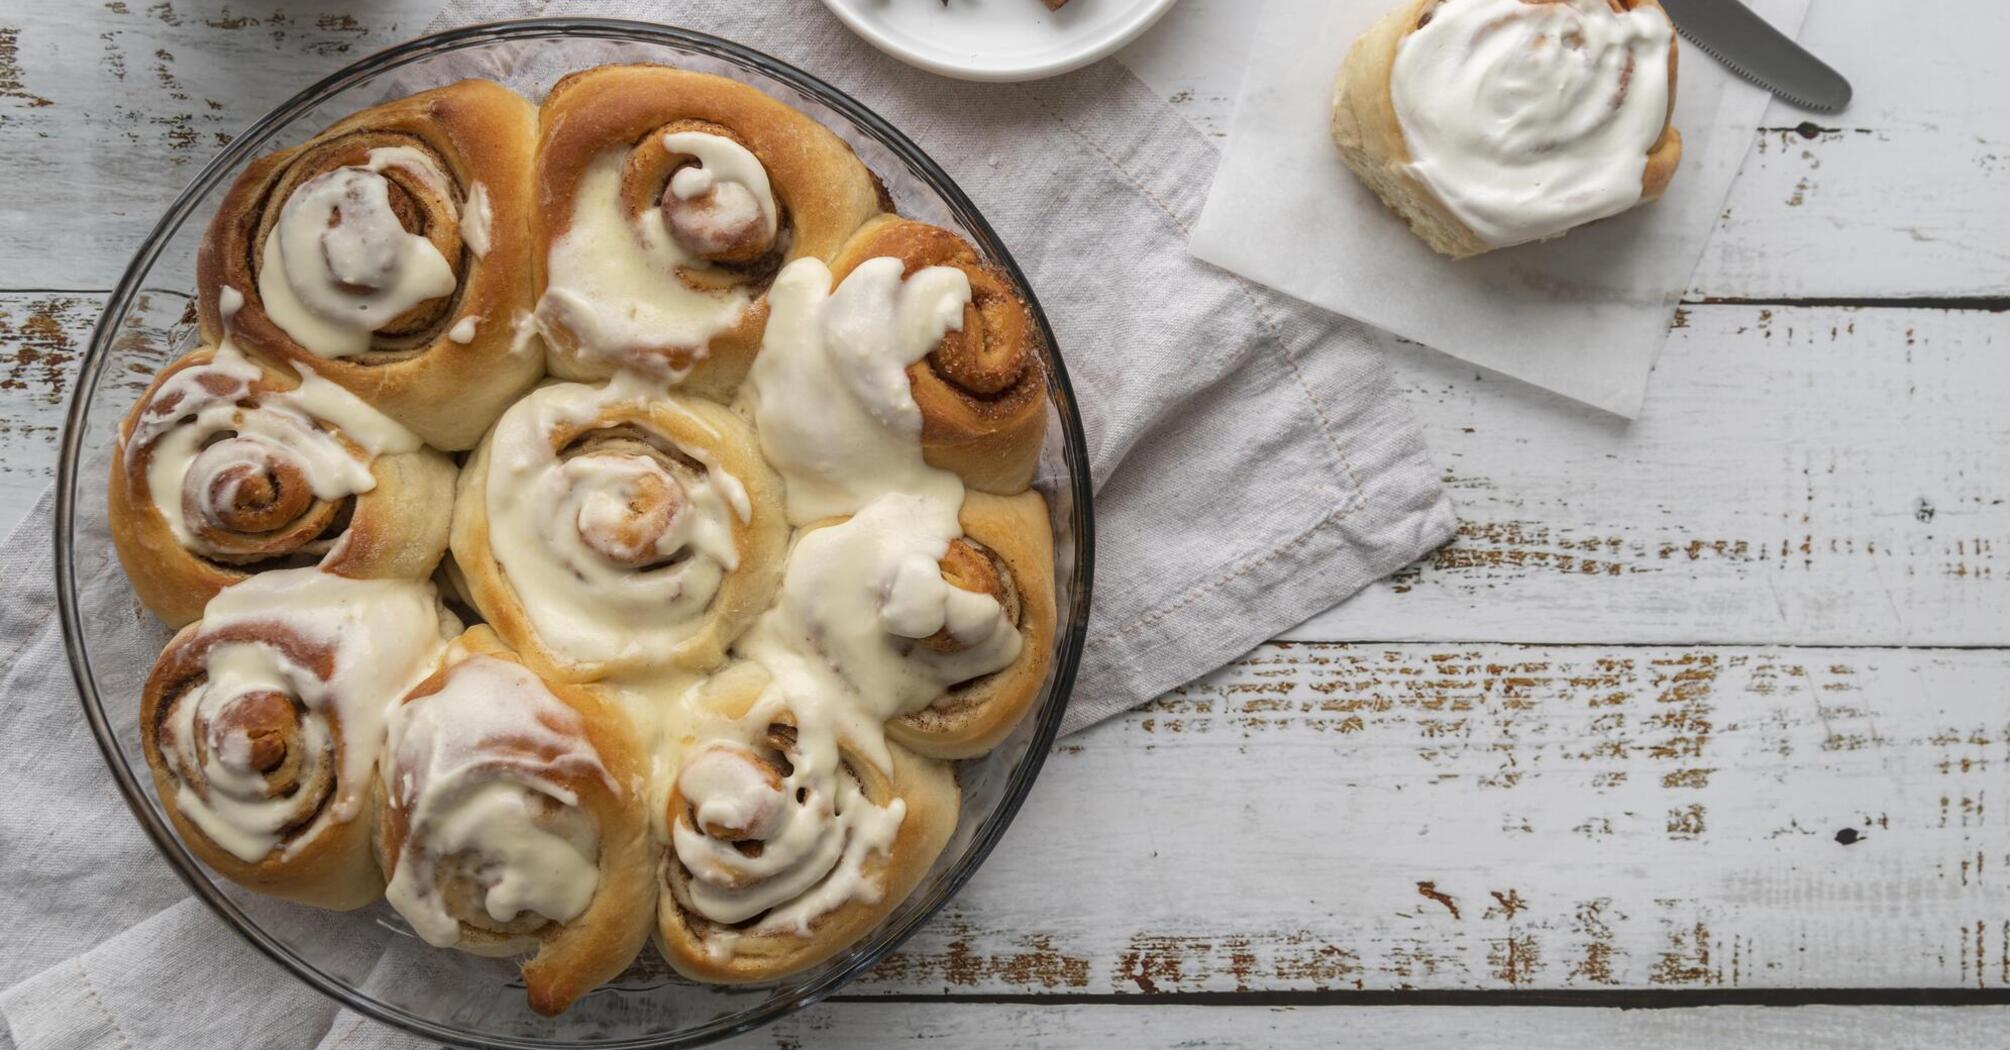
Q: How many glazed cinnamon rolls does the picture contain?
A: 10